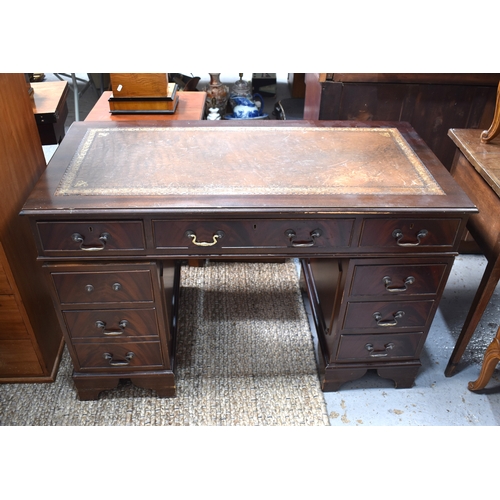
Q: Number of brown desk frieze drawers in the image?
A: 3